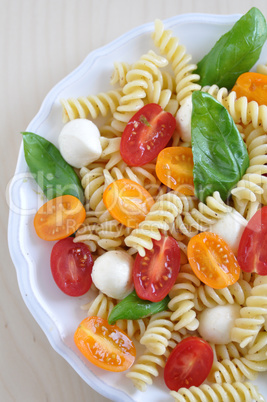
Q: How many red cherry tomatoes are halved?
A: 5